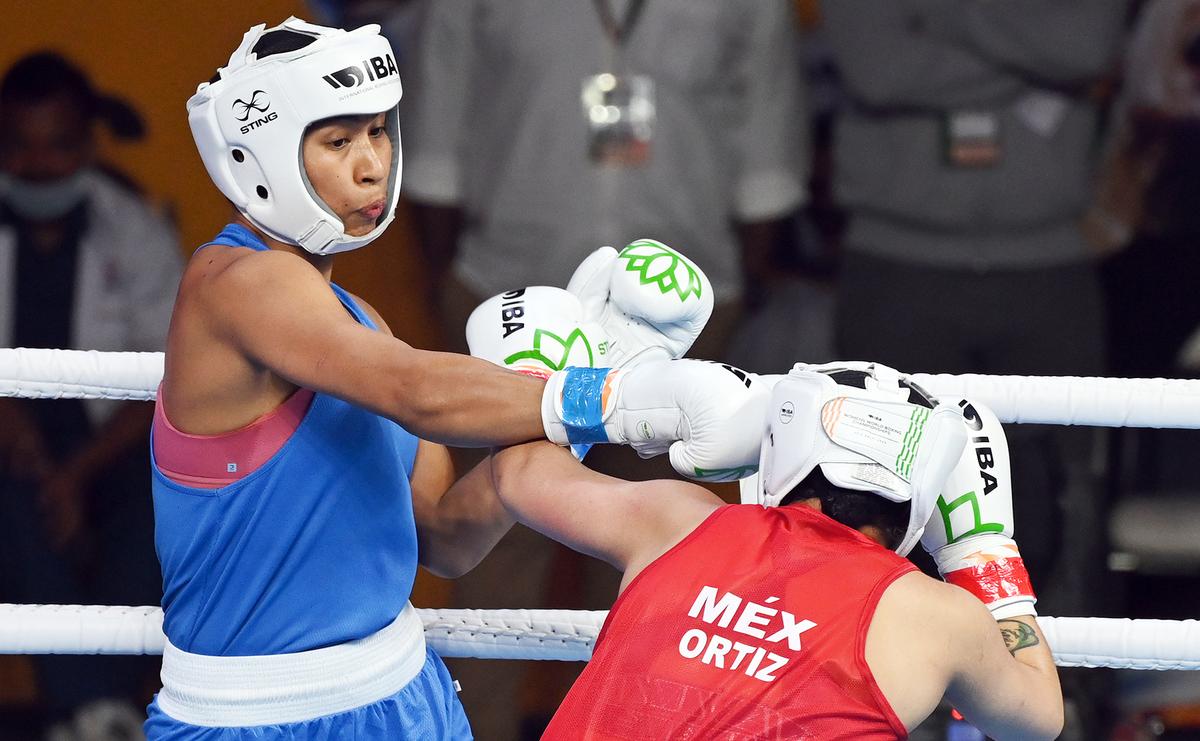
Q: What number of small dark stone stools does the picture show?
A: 0